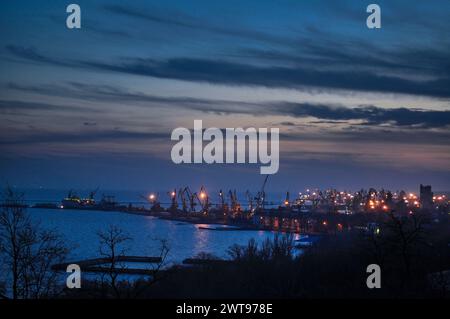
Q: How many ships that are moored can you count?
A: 1